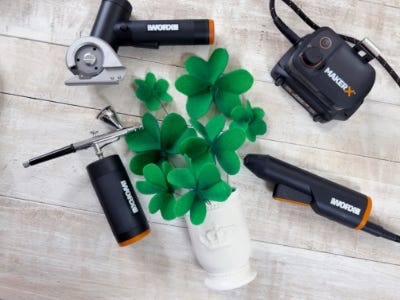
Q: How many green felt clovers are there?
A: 7